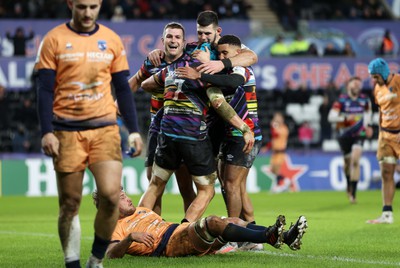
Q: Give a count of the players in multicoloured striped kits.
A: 5